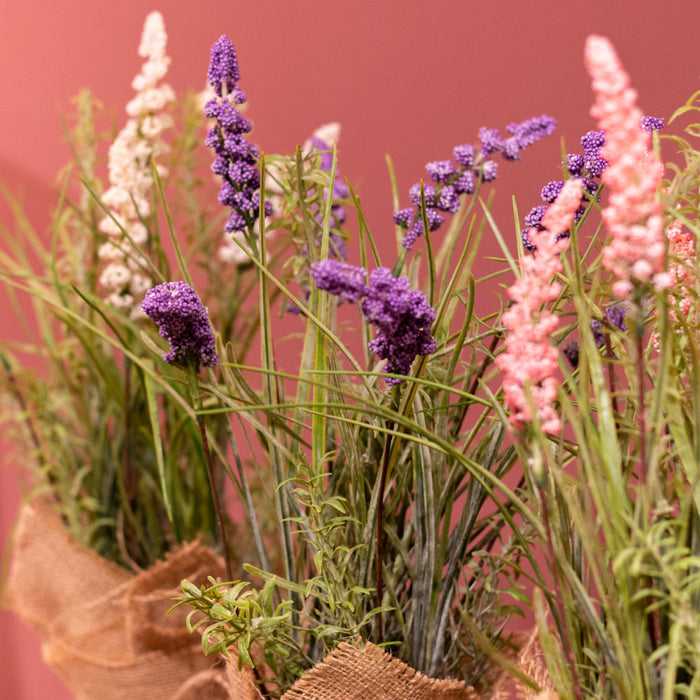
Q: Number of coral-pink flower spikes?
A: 3